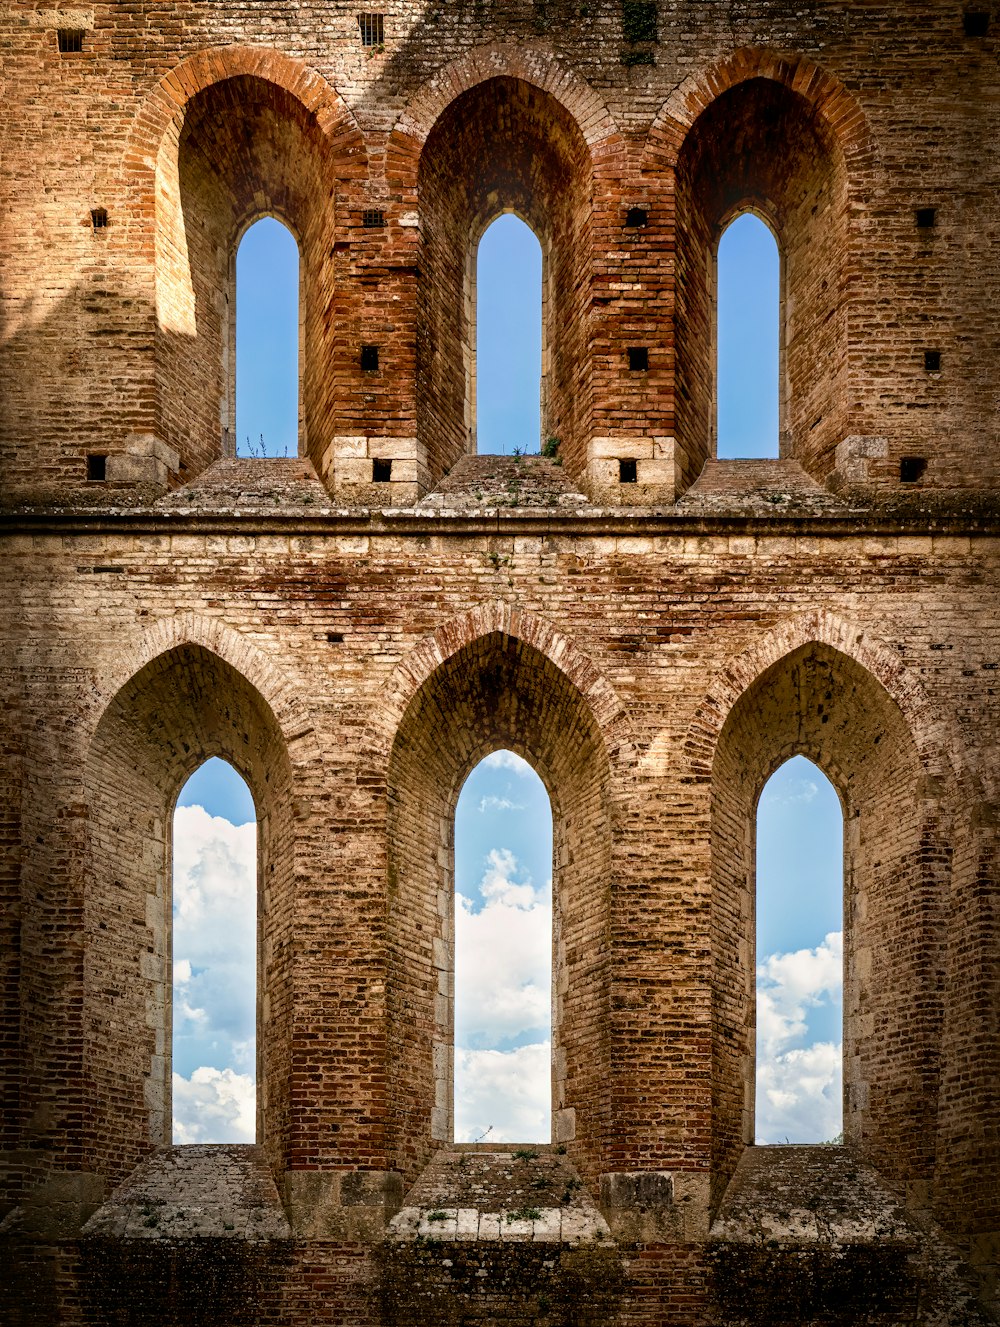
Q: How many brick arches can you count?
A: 6